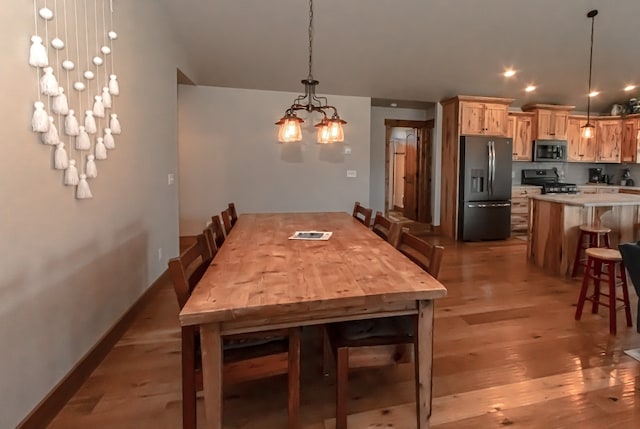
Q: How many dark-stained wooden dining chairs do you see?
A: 6